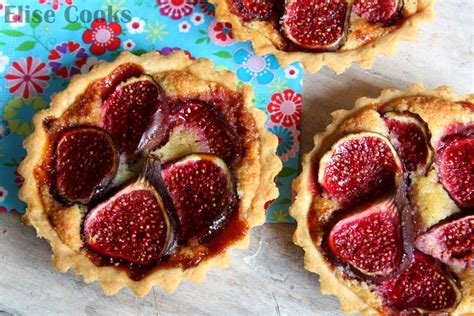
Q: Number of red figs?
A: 14